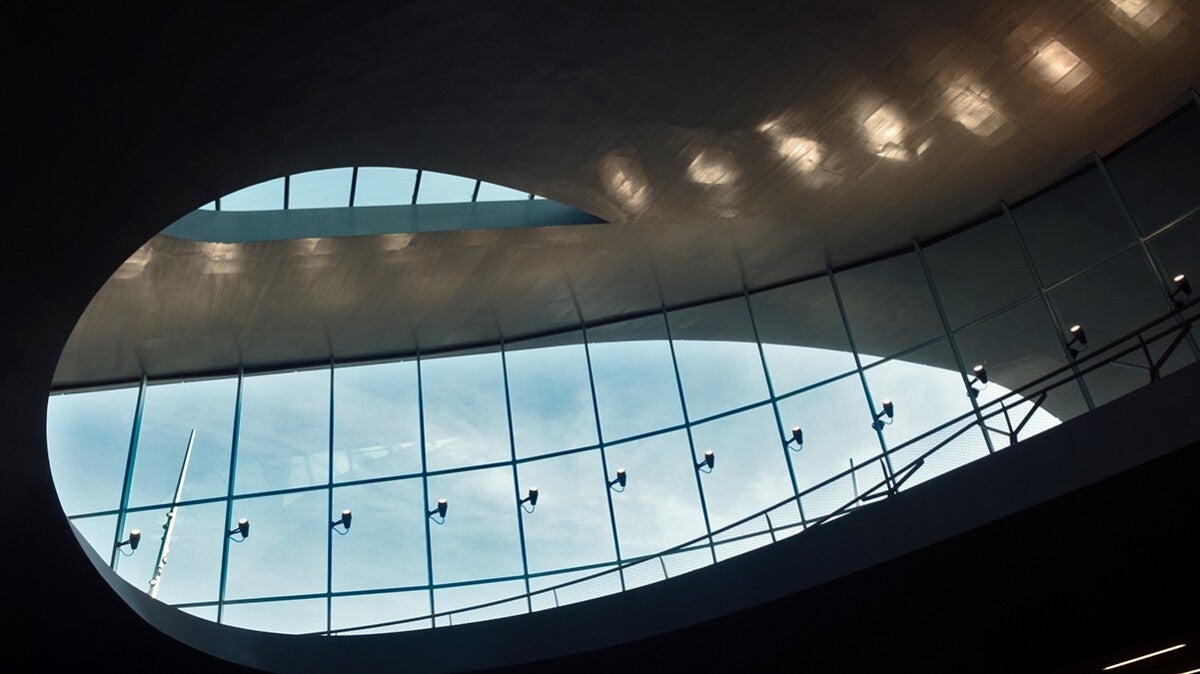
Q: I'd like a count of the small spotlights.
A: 12